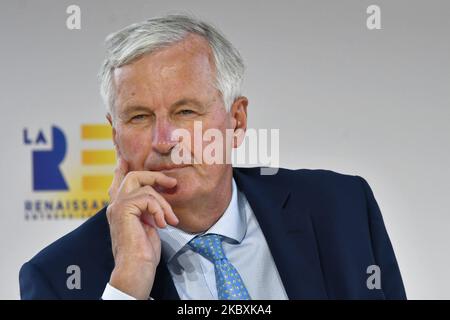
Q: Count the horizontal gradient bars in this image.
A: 3